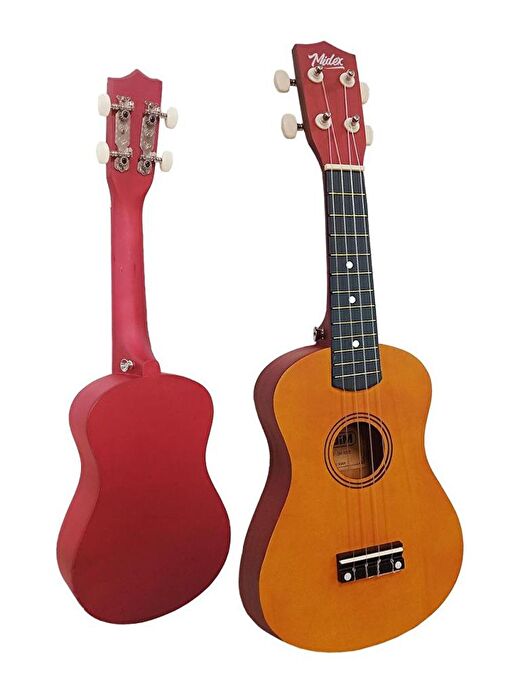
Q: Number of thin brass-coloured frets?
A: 12